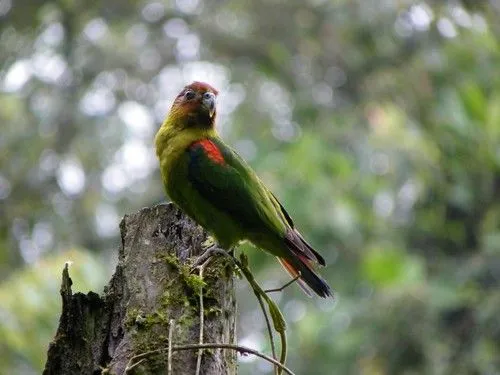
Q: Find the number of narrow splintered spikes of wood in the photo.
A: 1